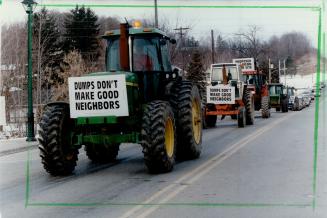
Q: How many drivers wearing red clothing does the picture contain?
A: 1